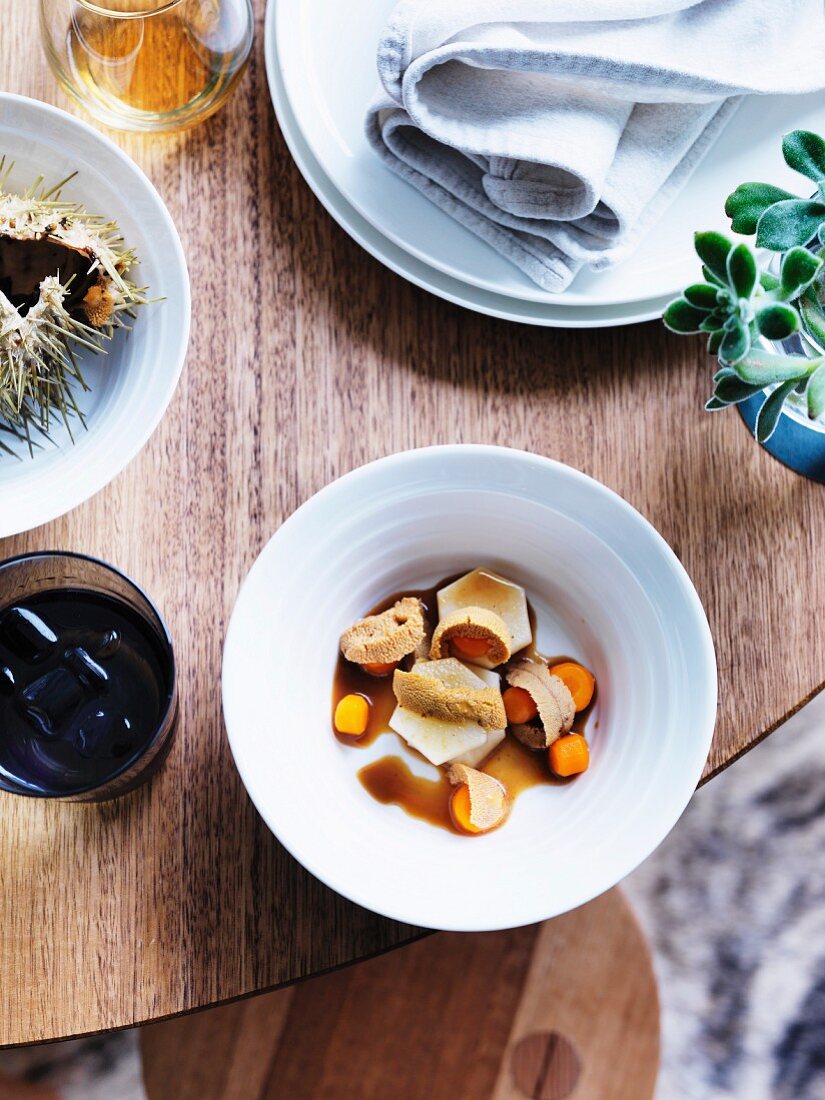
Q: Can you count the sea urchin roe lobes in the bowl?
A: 5